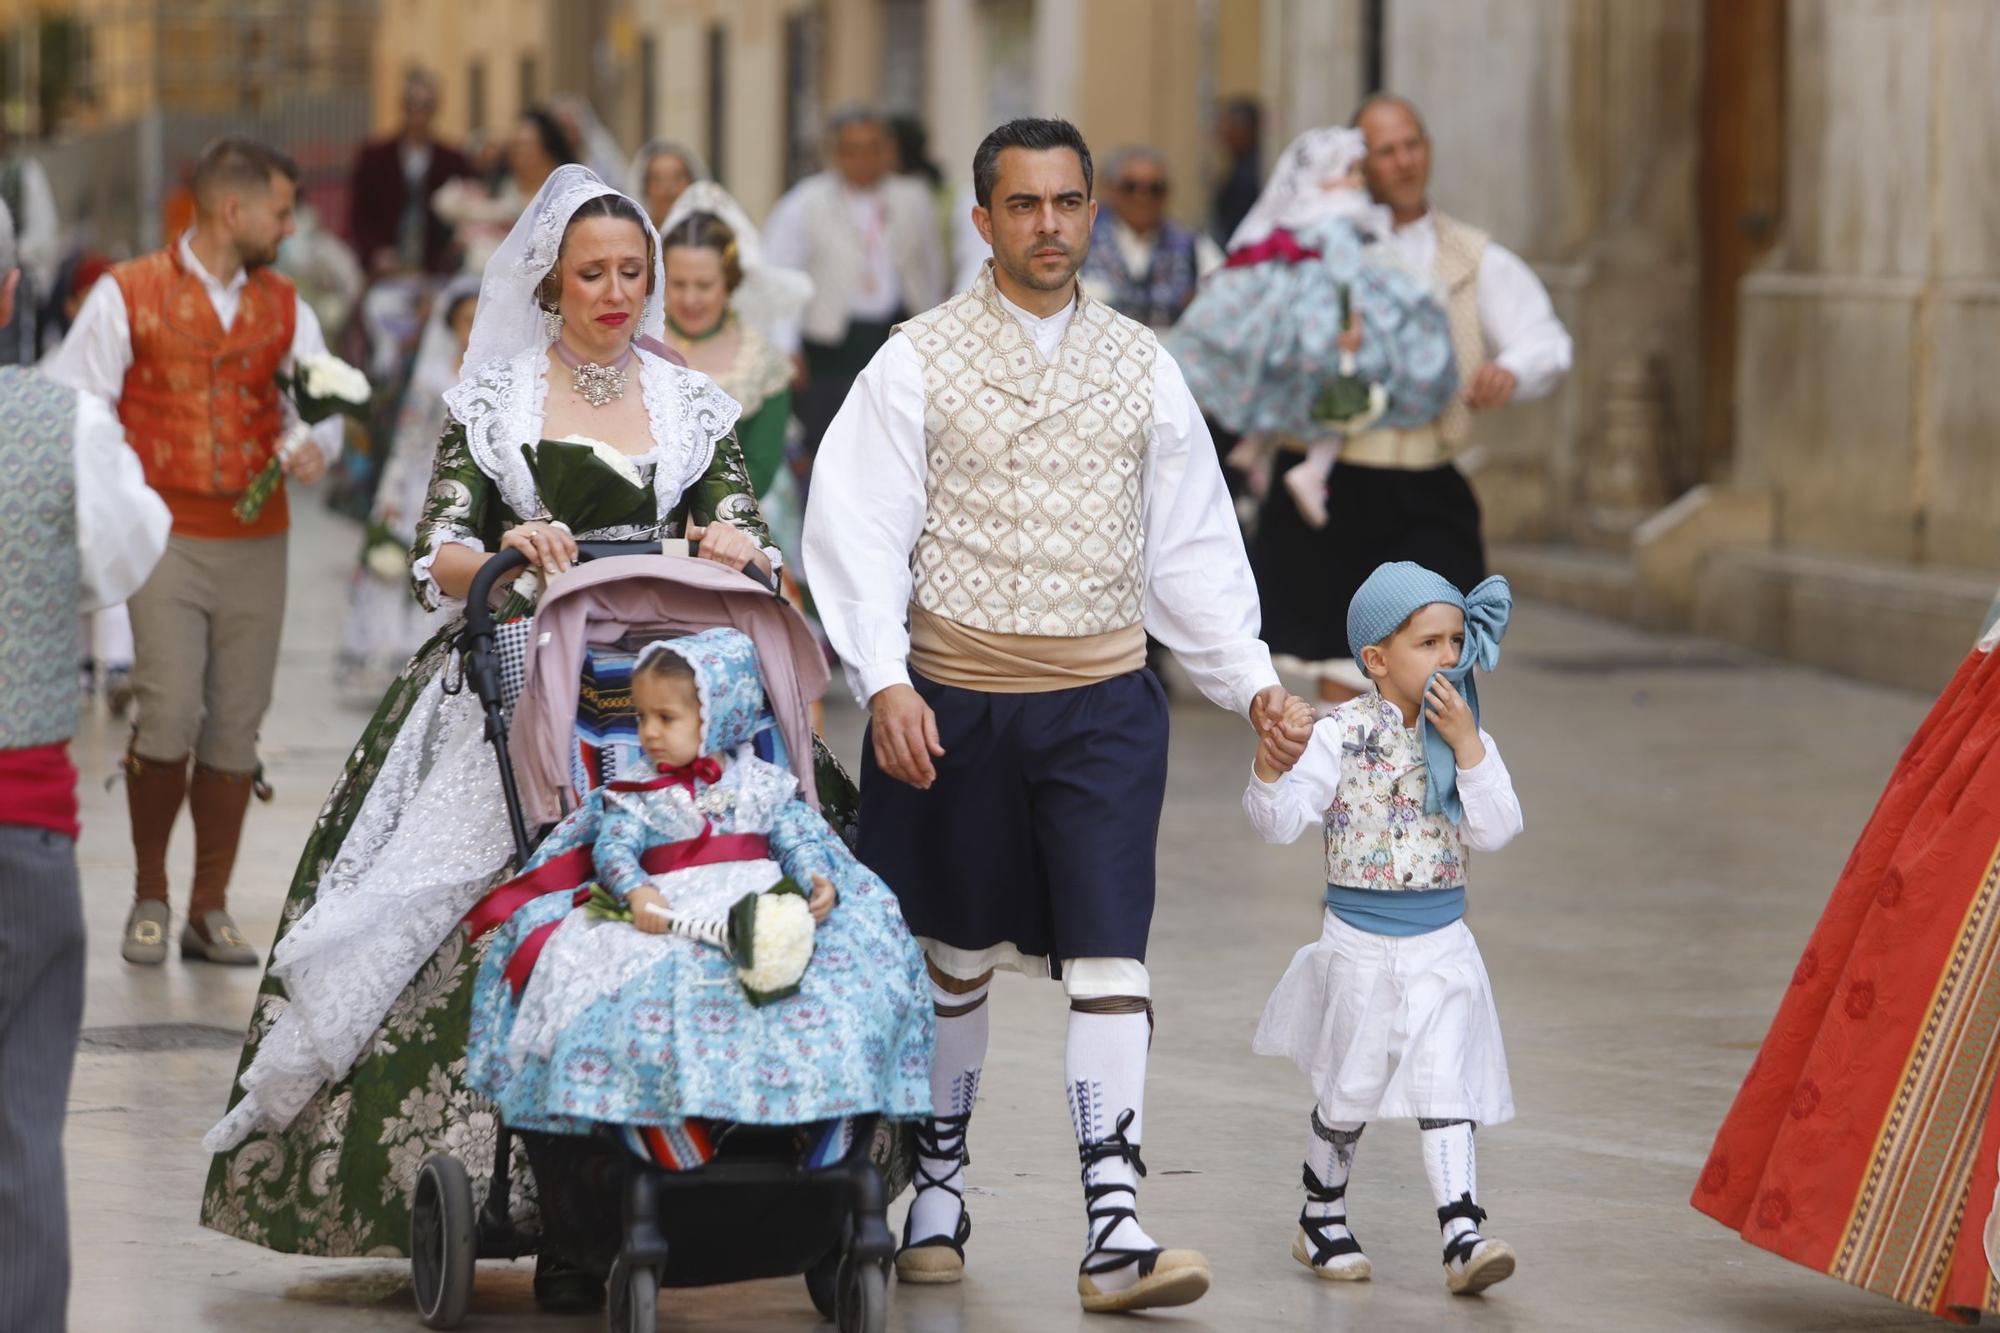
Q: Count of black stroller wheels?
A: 4